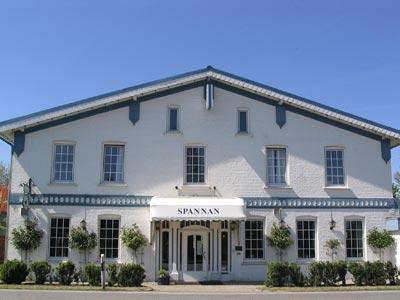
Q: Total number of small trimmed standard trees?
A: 6